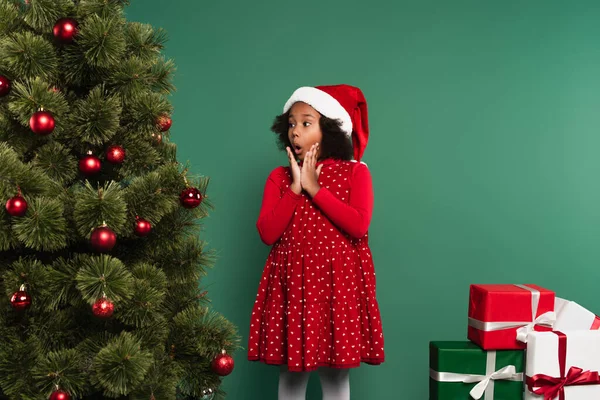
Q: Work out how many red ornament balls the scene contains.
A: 14